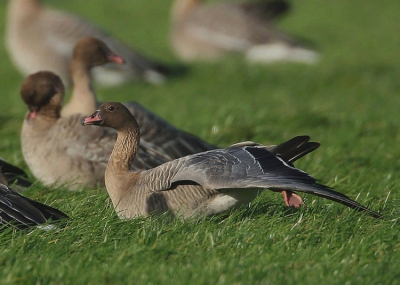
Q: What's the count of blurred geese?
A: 2